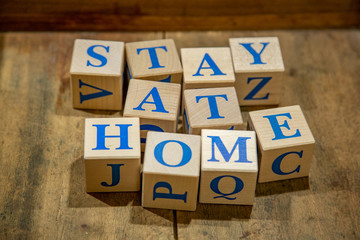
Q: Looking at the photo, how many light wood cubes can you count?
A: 10